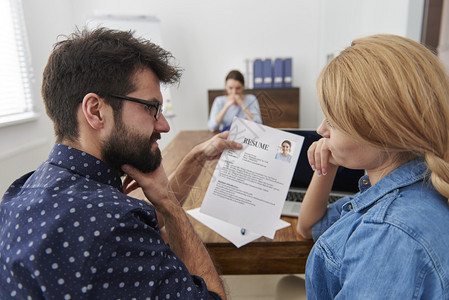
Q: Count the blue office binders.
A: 4